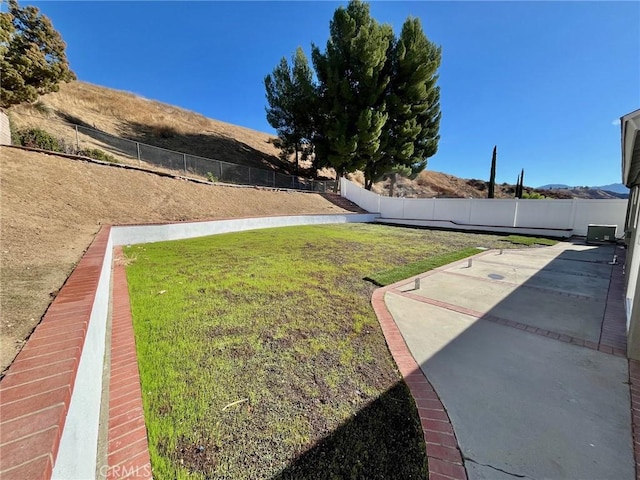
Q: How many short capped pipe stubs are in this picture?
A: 3